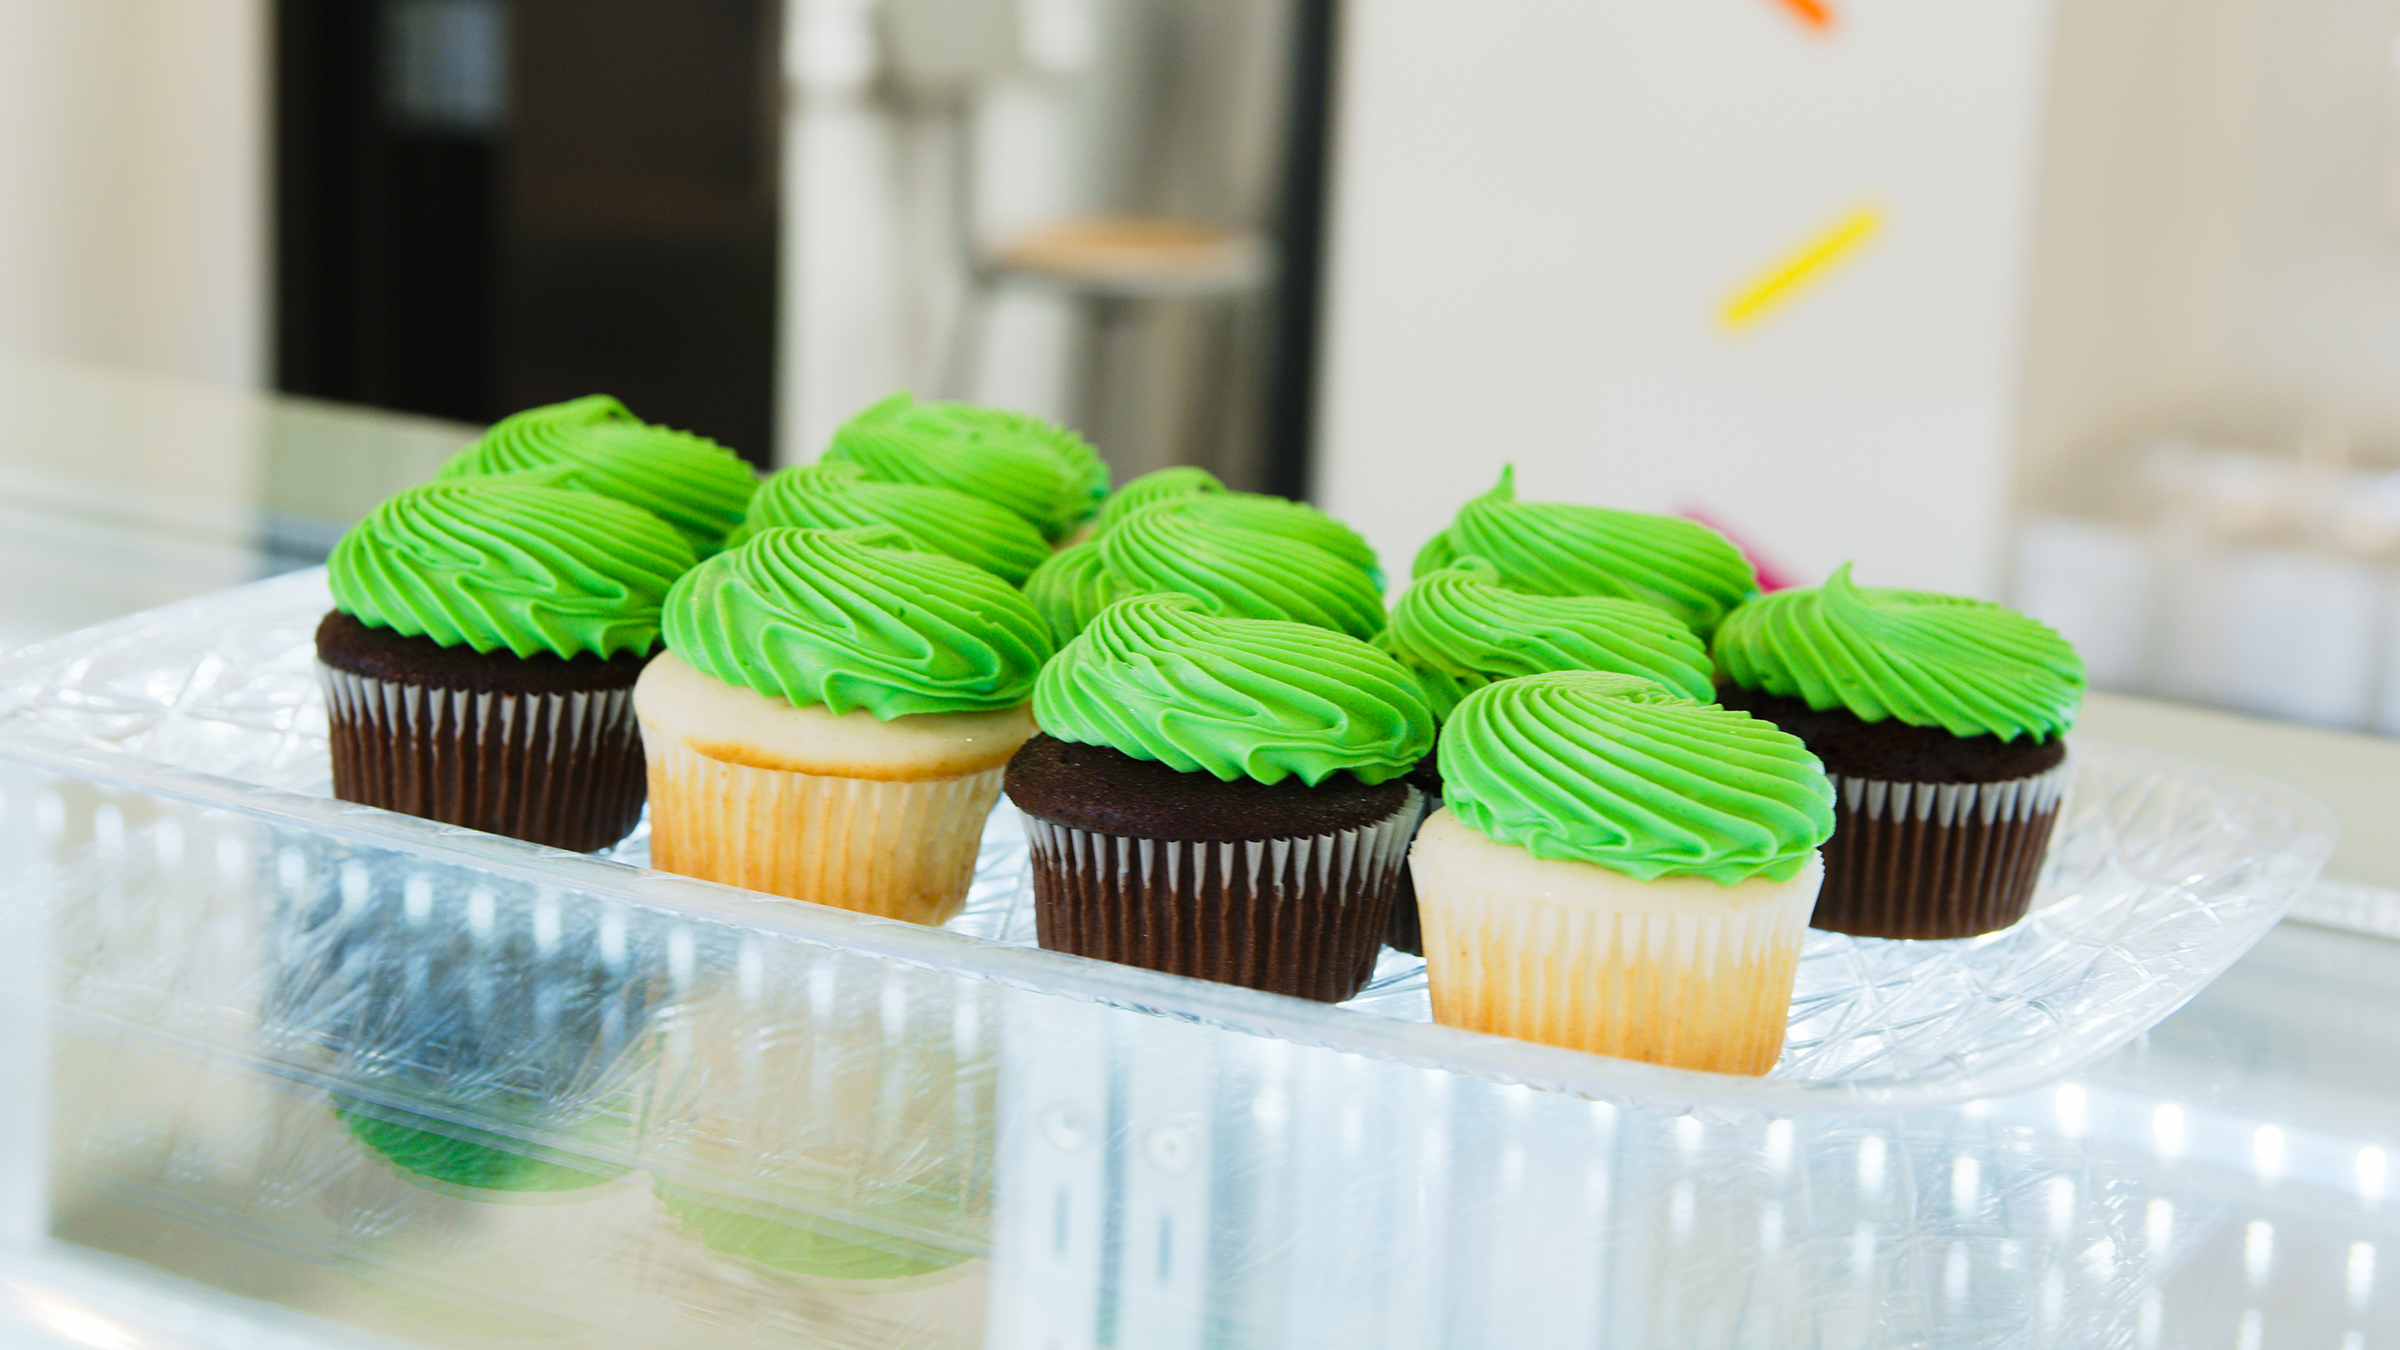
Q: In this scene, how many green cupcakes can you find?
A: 12